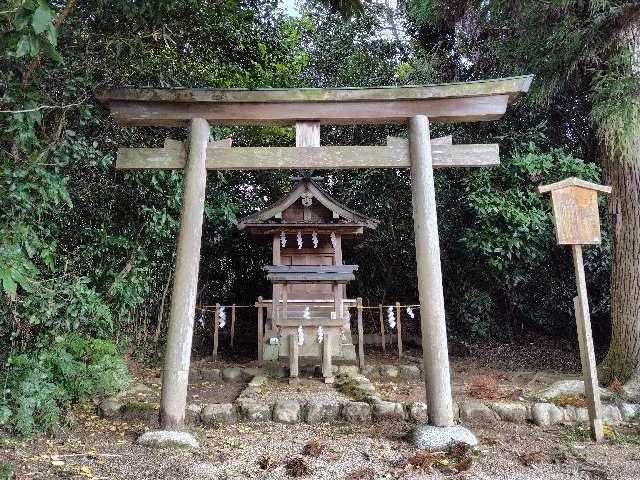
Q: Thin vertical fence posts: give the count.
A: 6